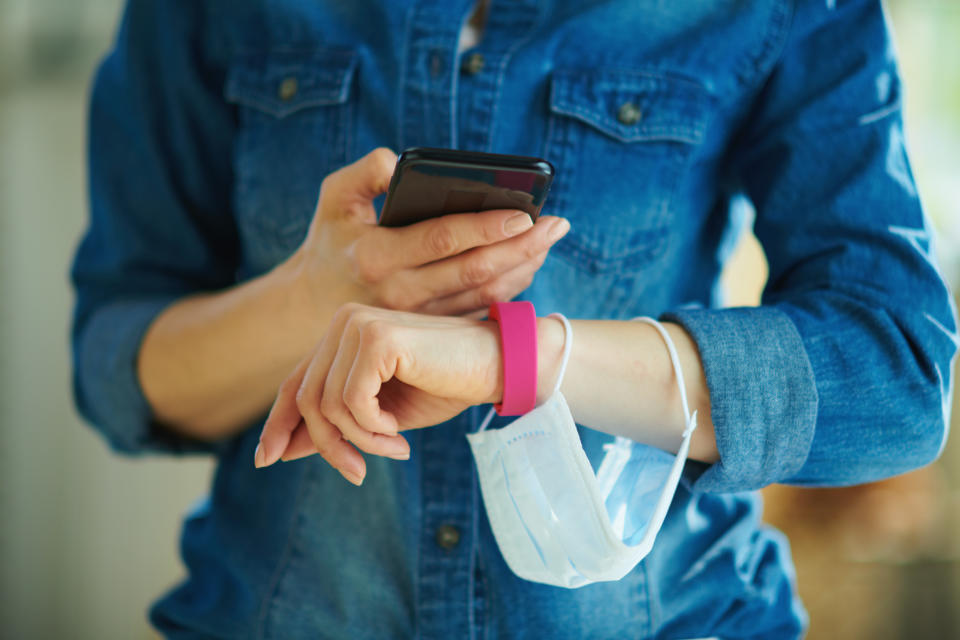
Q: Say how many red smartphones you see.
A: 0